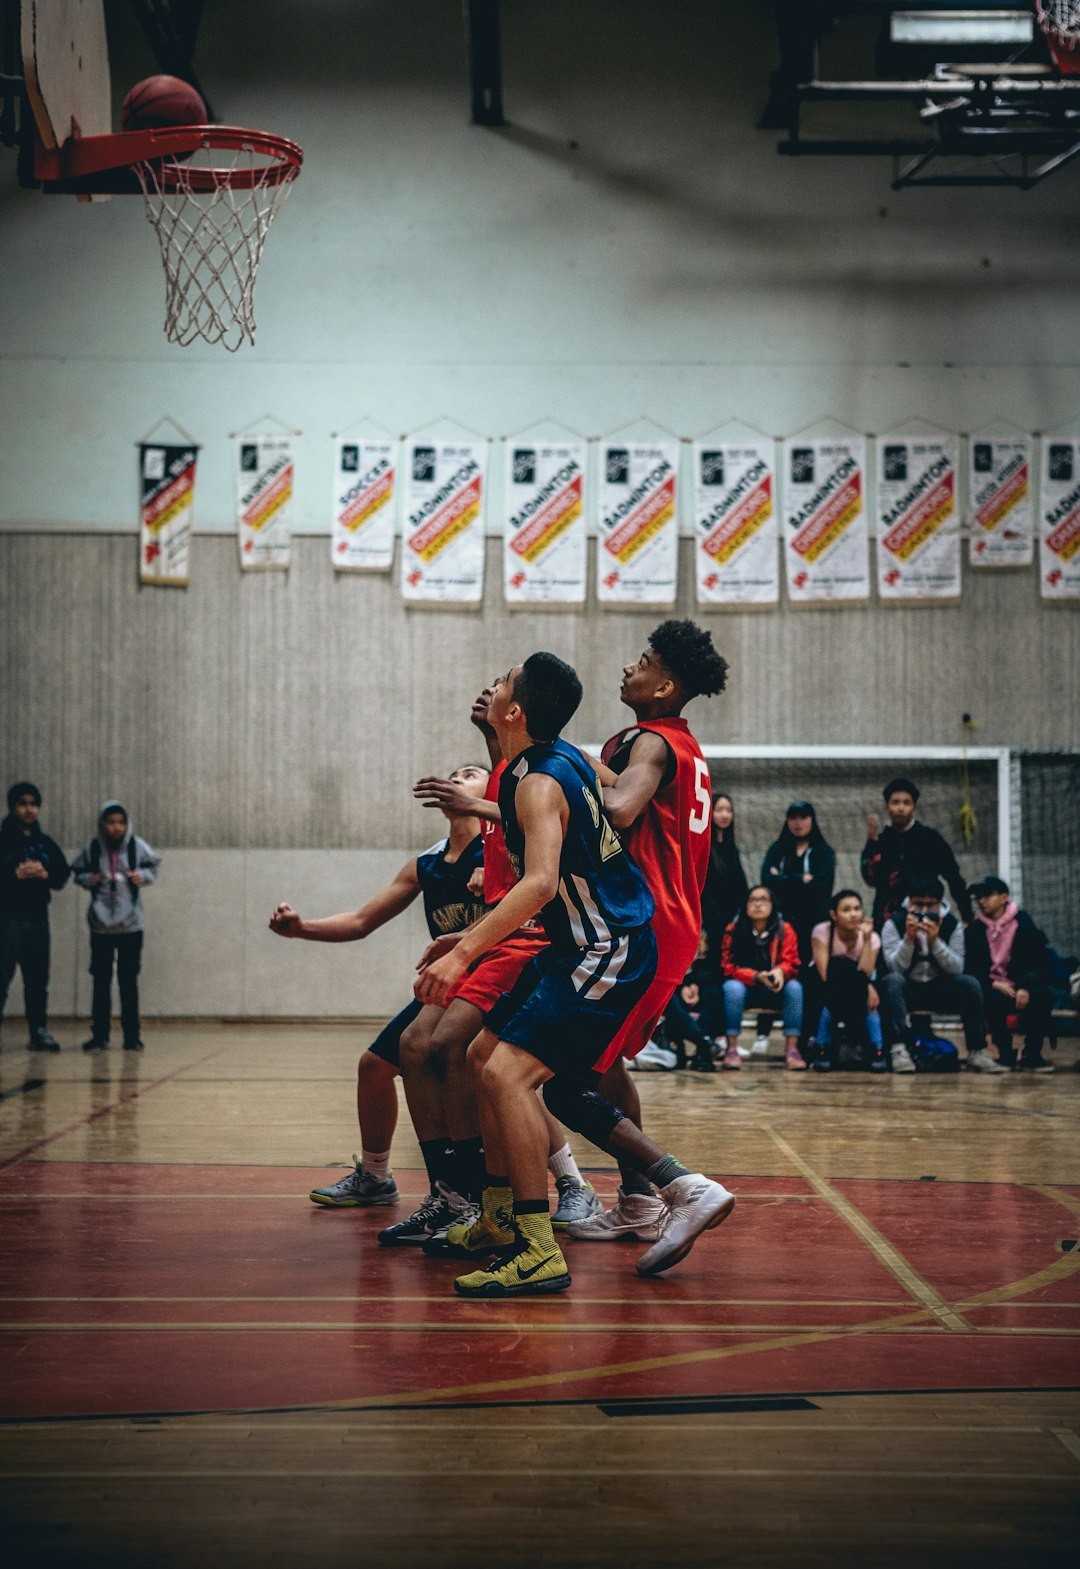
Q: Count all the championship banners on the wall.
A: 11